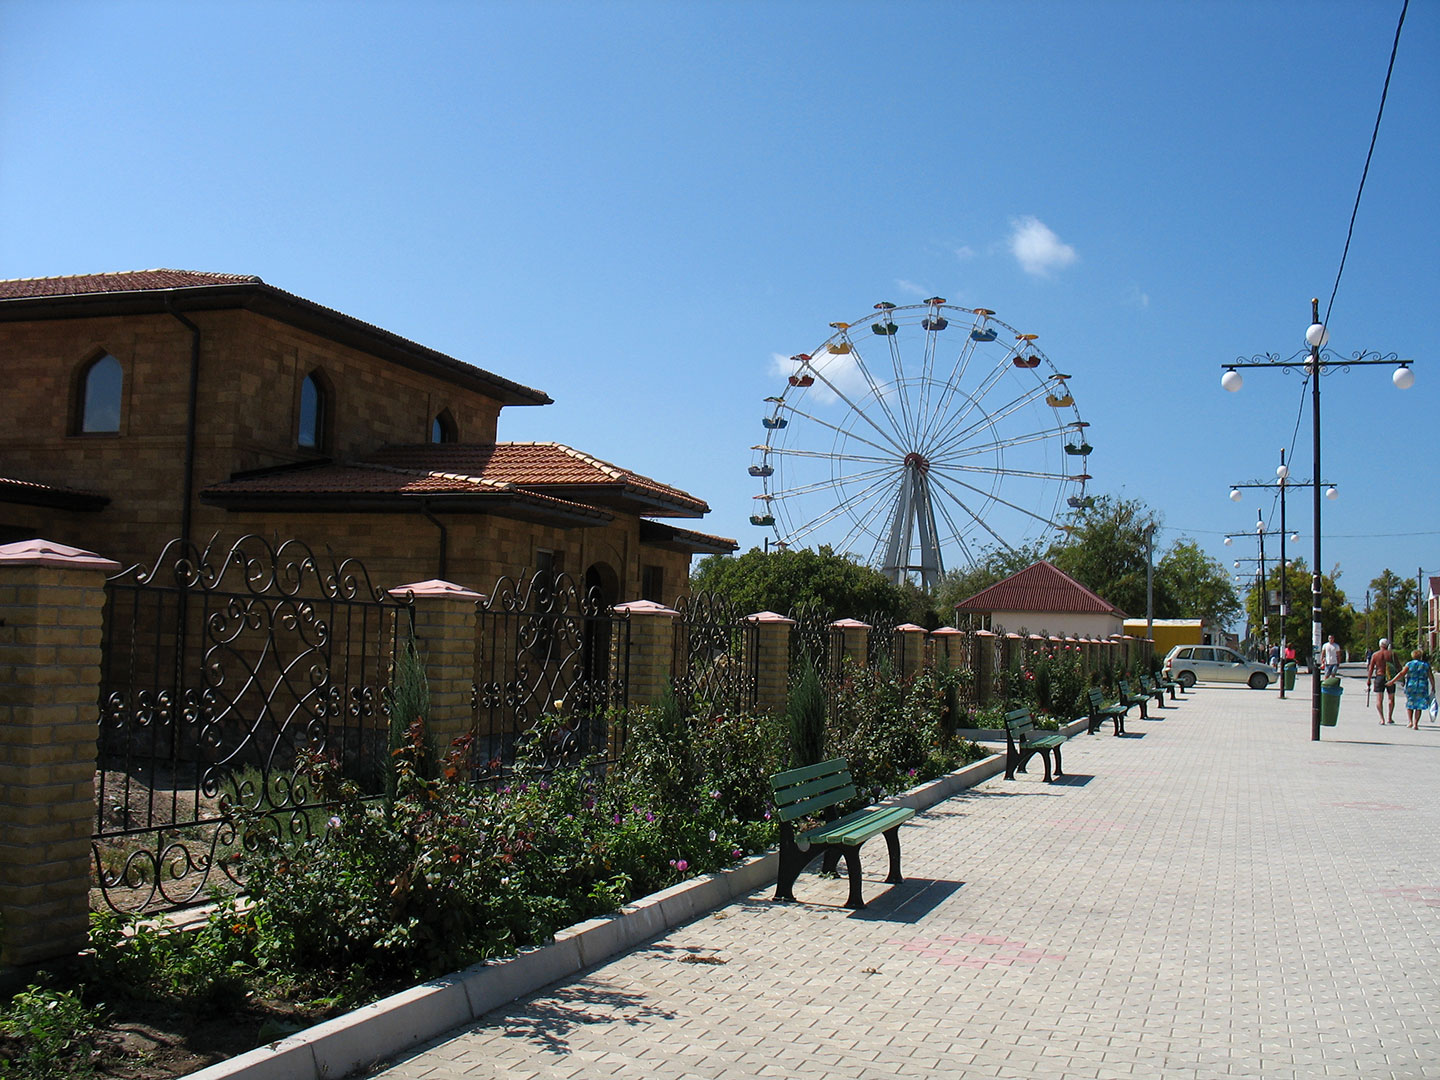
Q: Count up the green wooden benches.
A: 7